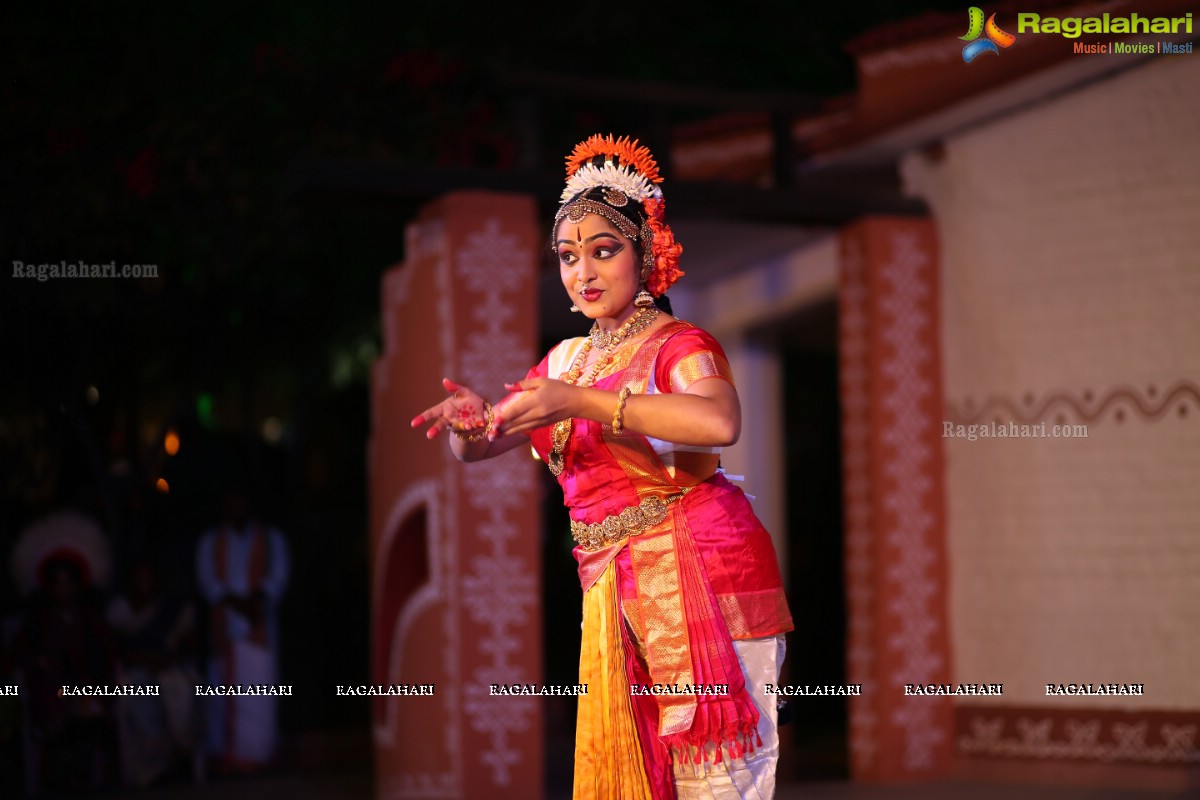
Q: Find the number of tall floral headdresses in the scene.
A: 1